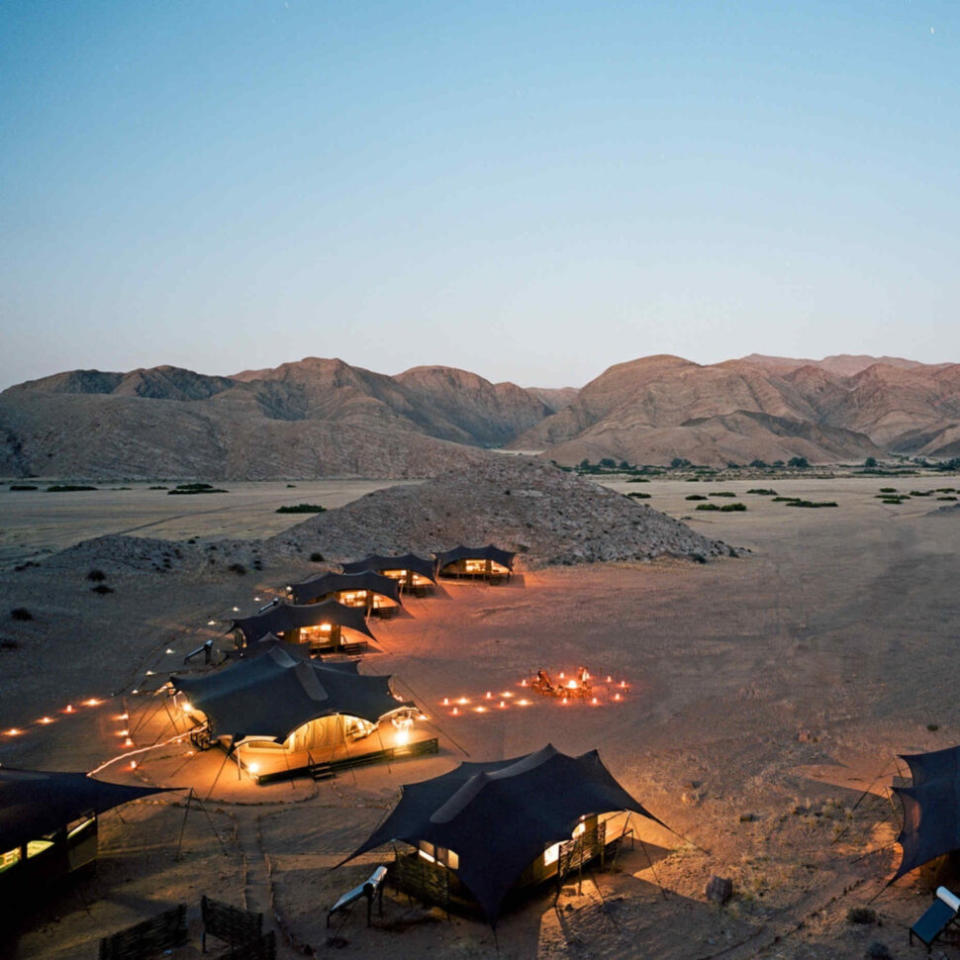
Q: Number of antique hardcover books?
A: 0